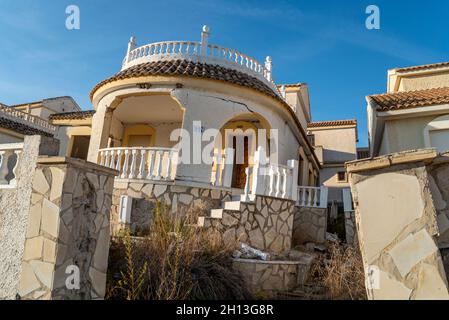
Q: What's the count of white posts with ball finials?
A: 3